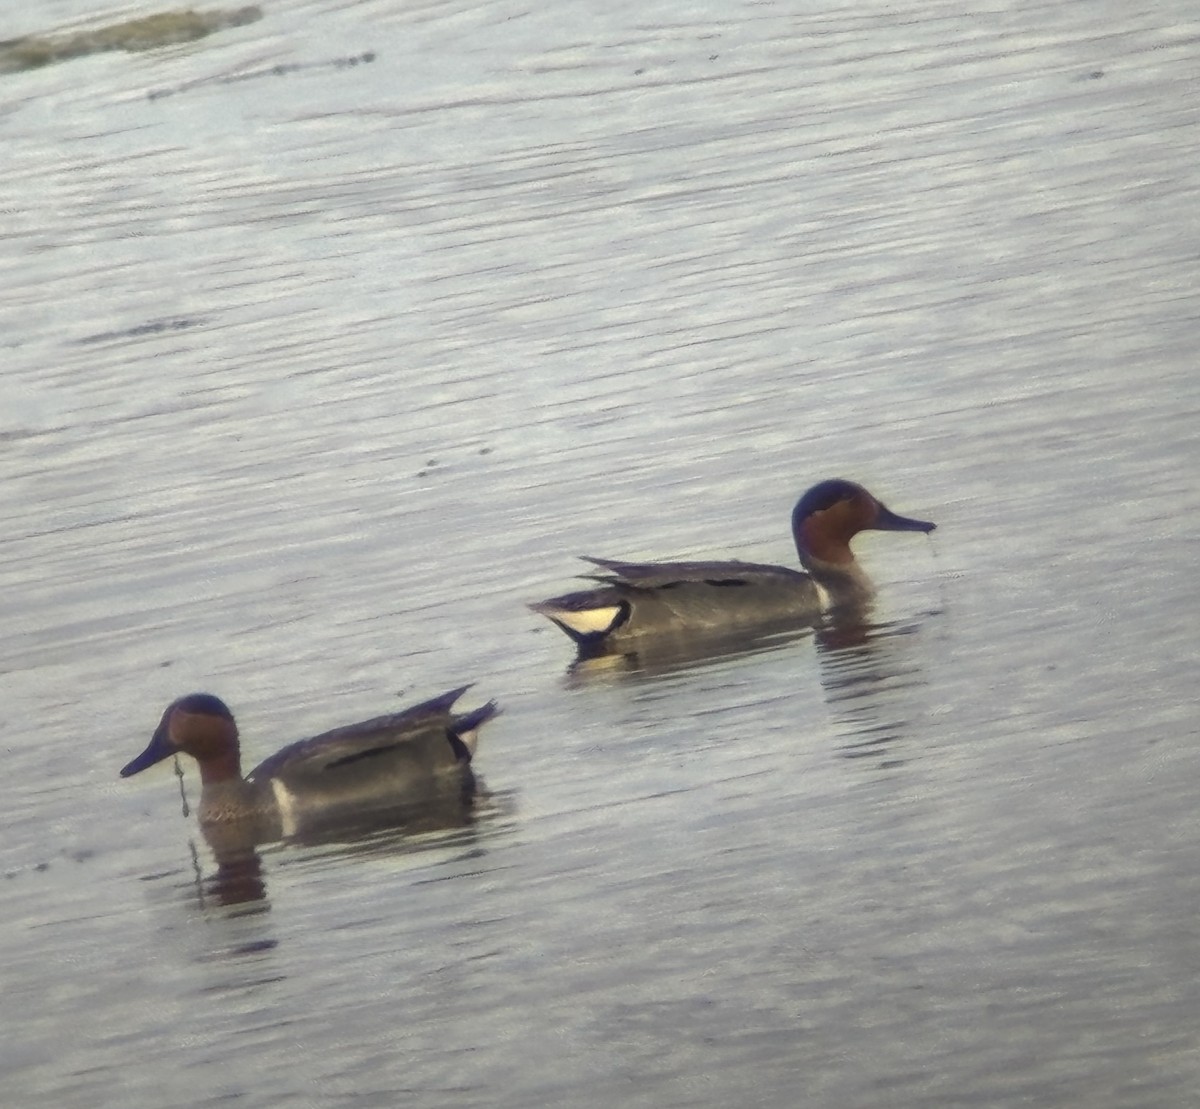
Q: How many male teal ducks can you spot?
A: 2